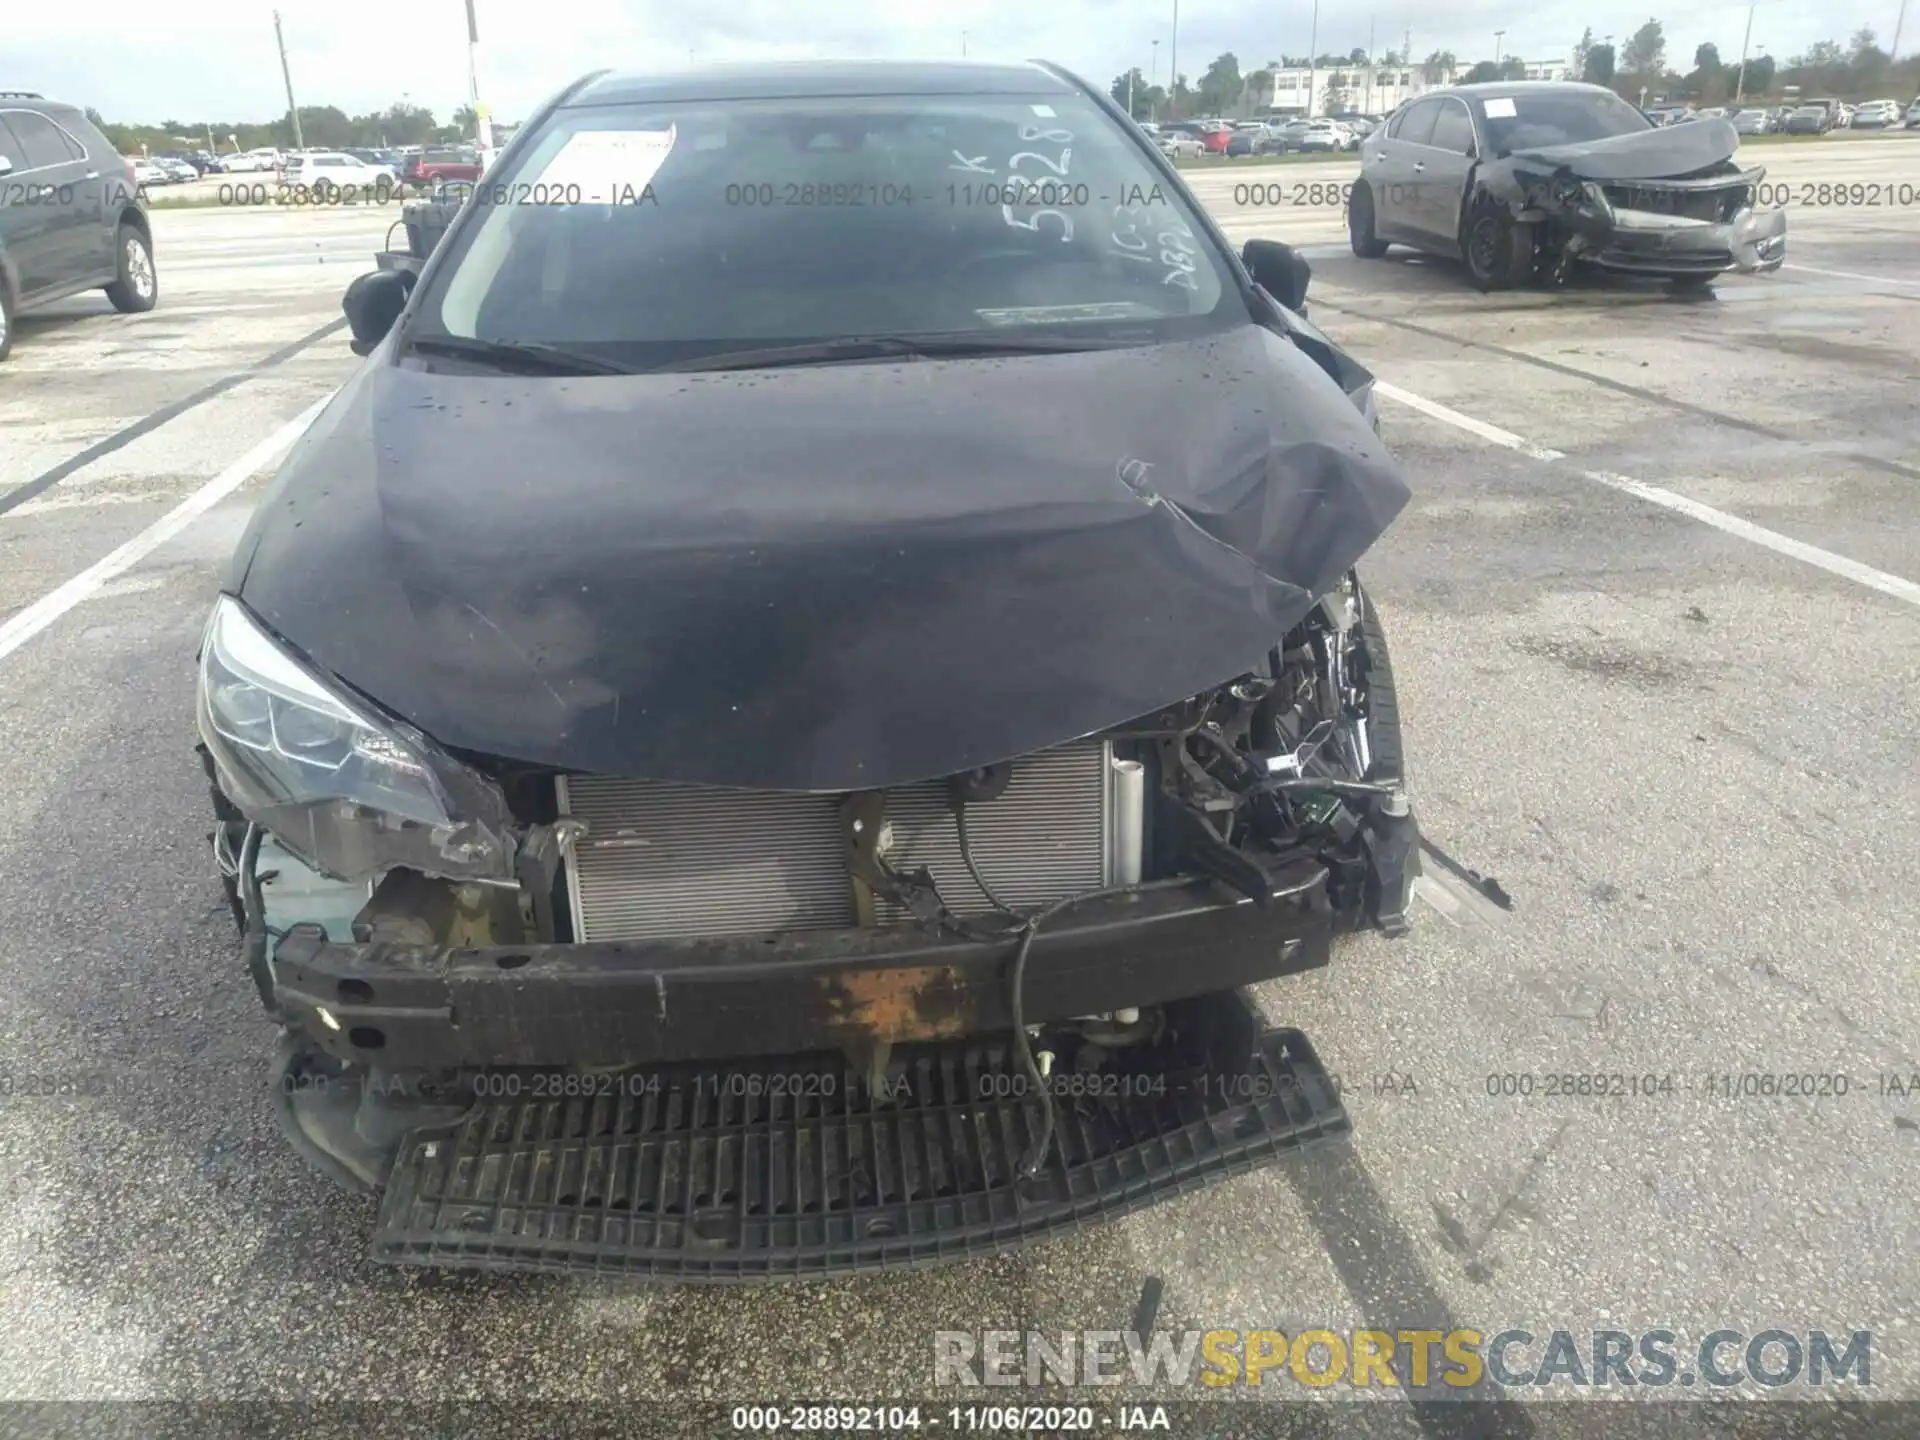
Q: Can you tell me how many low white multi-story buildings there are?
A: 1